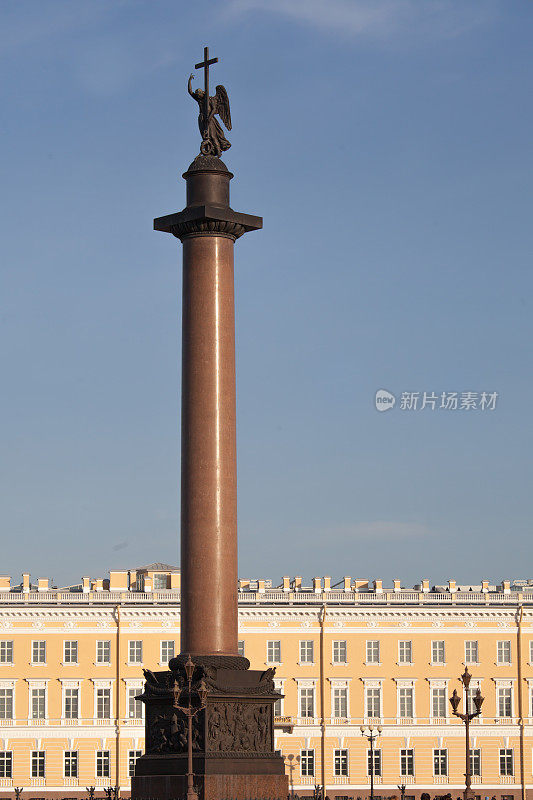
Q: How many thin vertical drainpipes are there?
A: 3